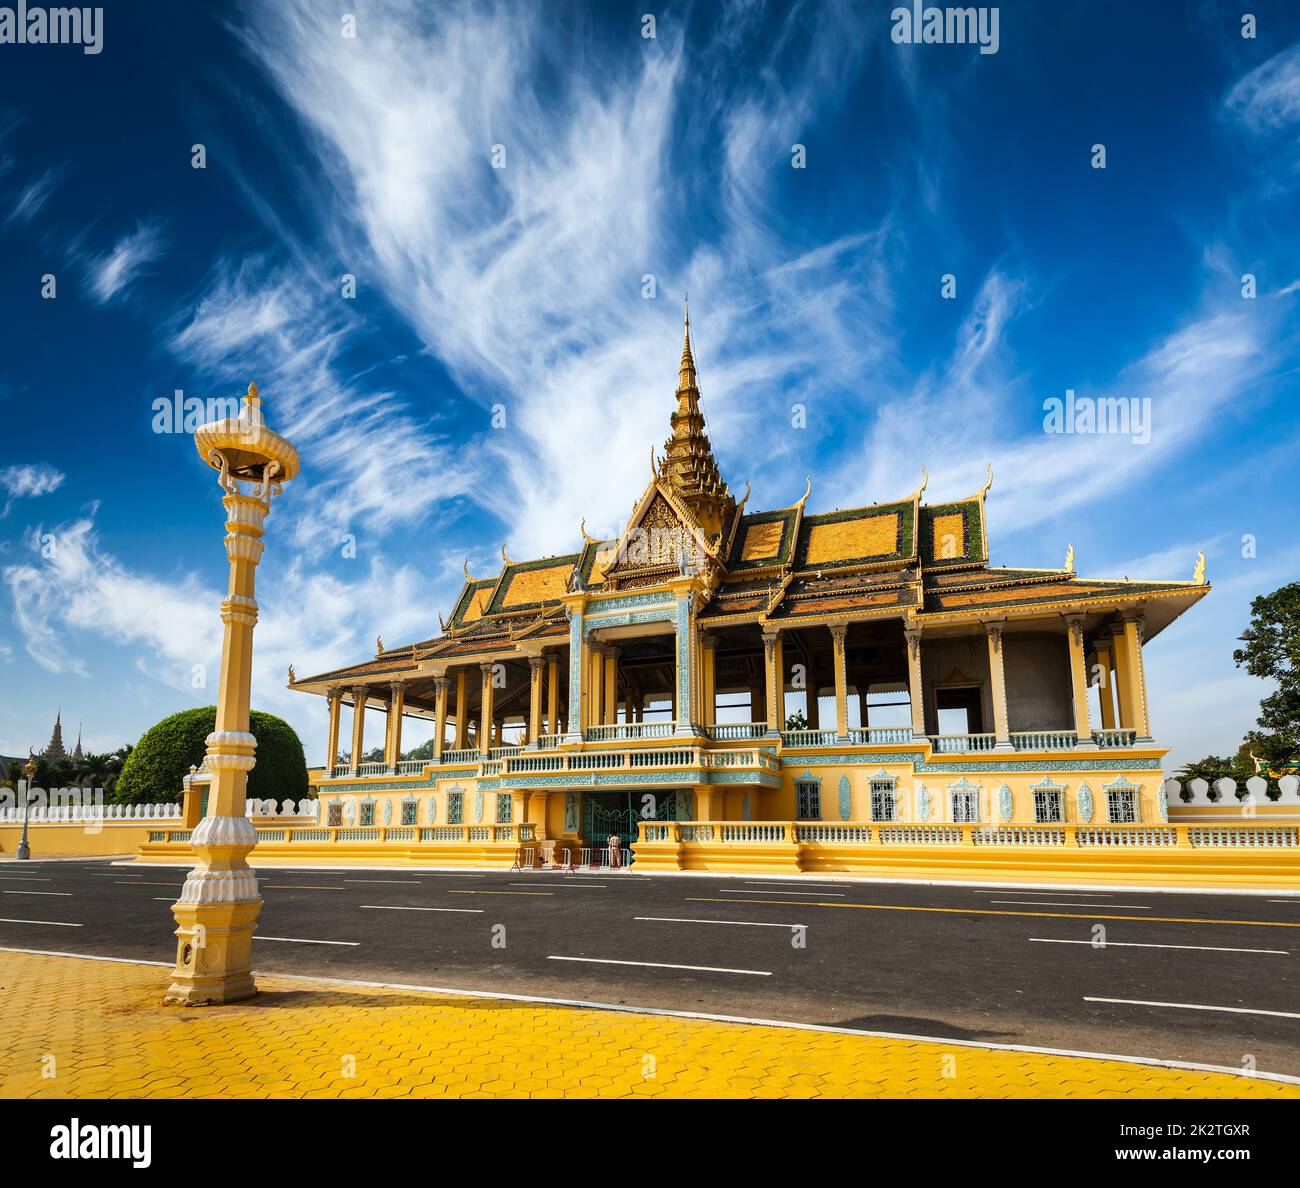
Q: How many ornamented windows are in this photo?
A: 10